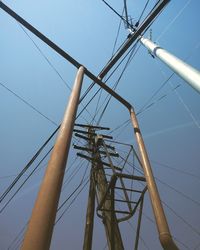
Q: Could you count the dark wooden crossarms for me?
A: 5